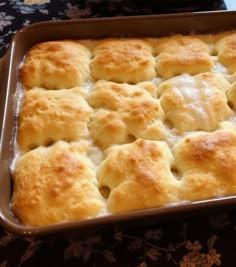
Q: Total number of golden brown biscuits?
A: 11